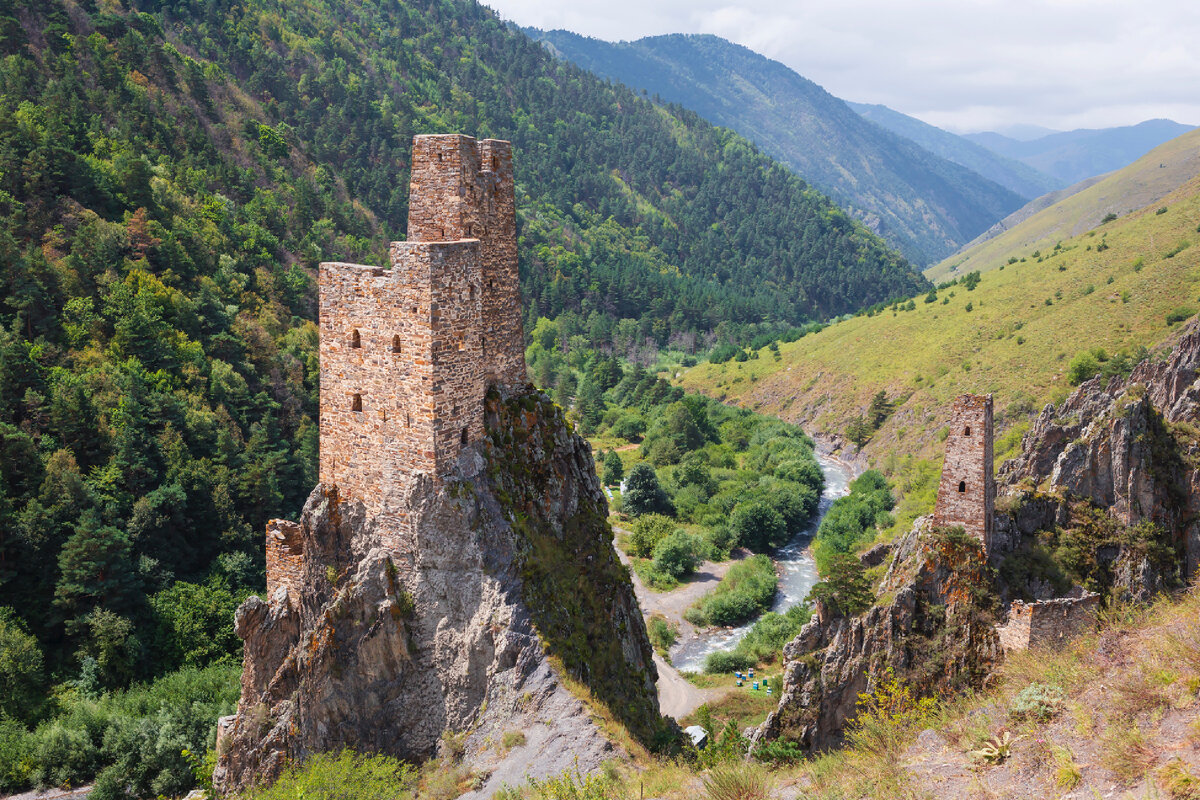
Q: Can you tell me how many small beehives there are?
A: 7